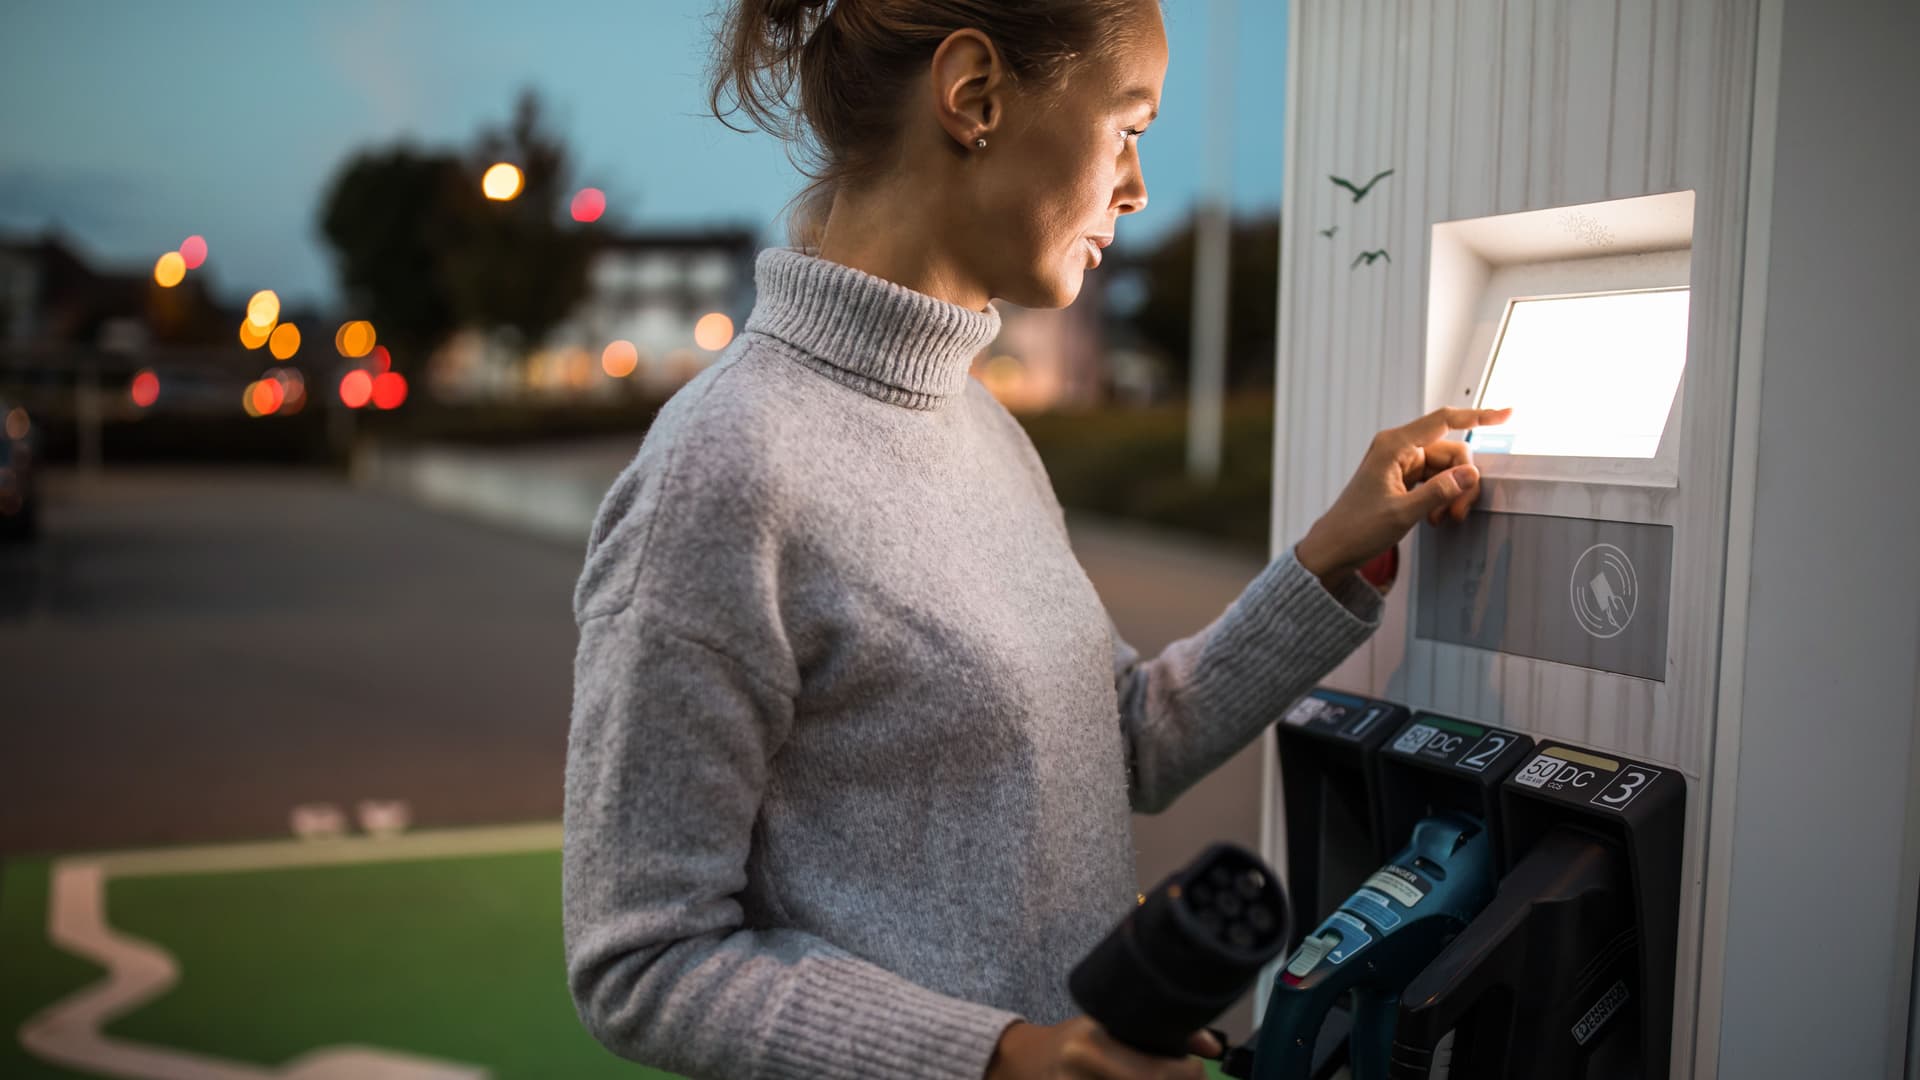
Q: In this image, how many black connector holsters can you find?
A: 3